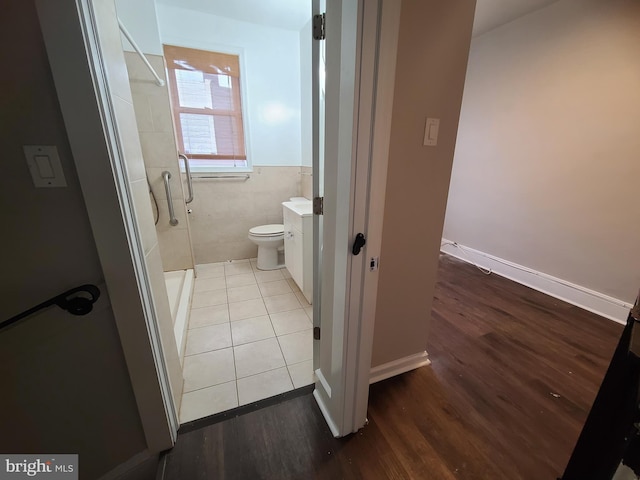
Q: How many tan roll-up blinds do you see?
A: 1